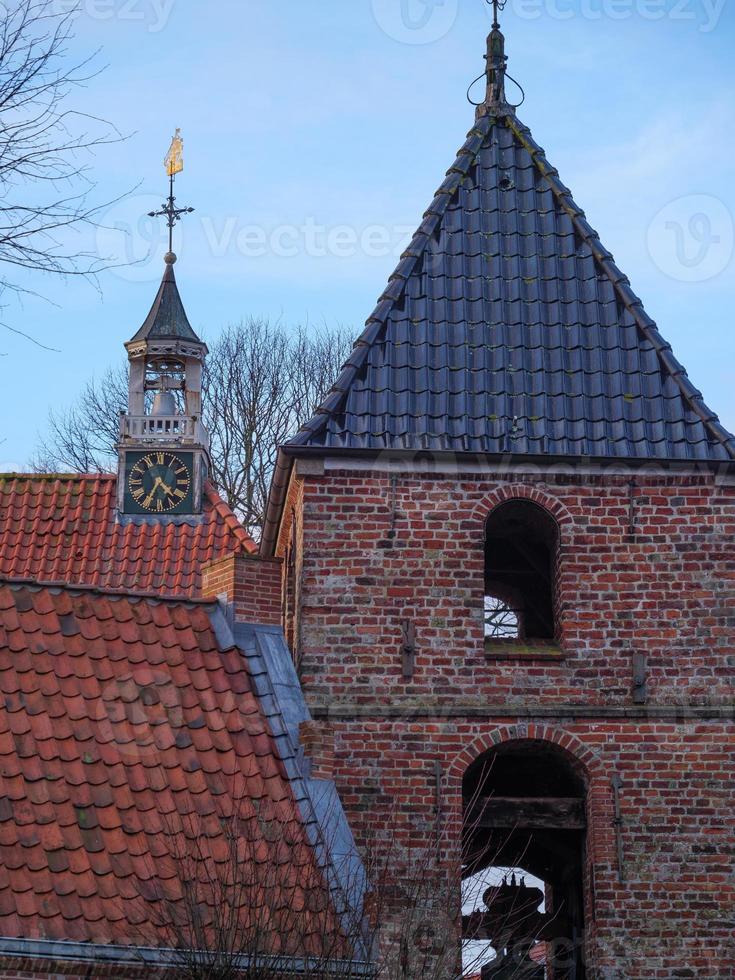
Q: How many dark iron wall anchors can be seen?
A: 6